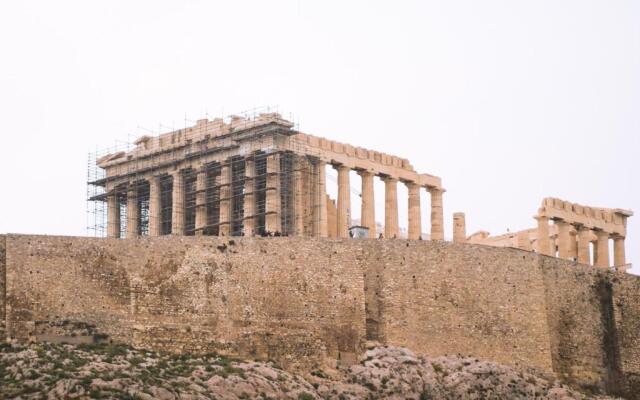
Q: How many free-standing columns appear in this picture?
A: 1